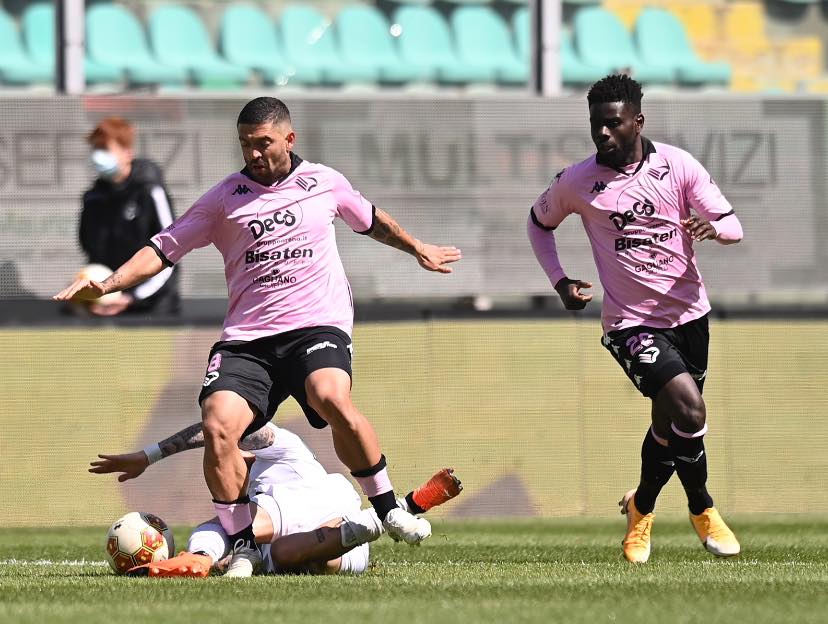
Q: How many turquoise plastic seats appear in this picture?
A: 12